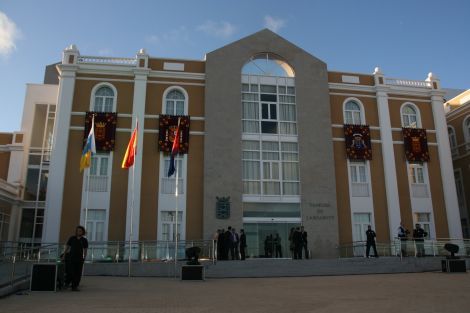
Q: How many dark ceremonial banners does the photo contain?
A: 4